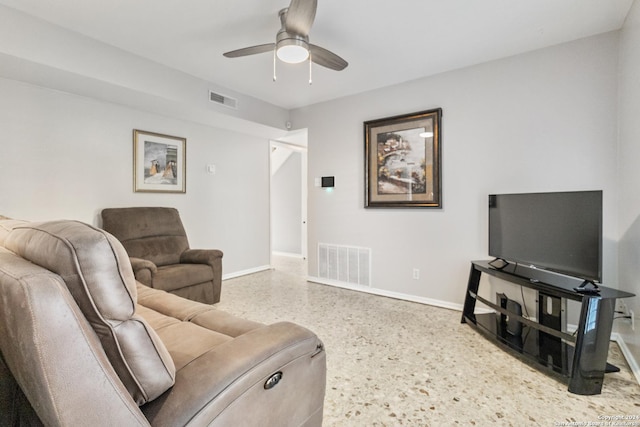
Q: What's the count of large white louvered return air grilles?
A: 1